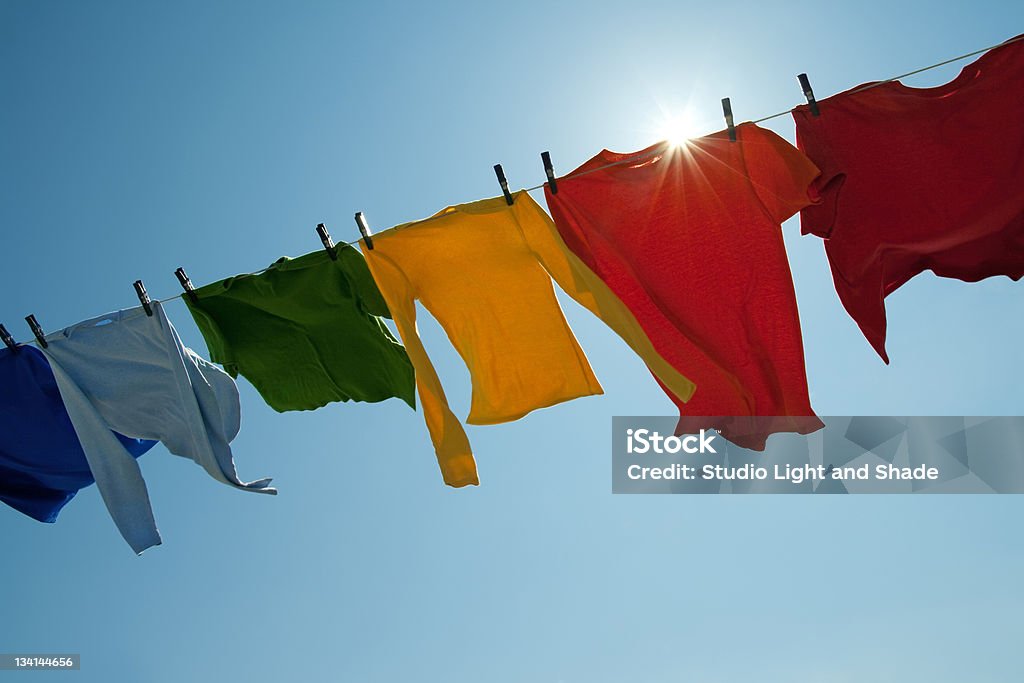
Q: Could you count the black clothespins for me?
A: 10